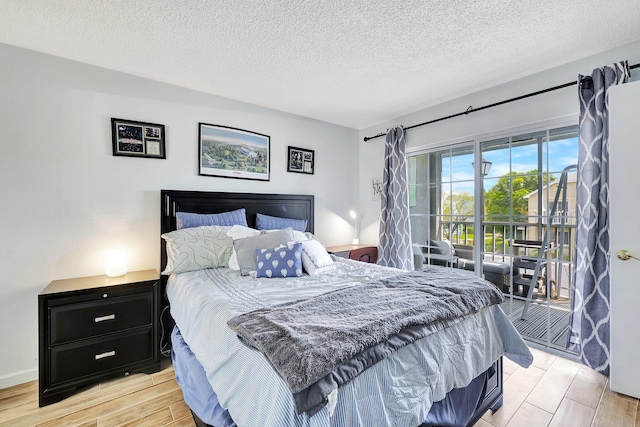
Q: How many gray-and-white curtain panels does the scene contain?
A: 2